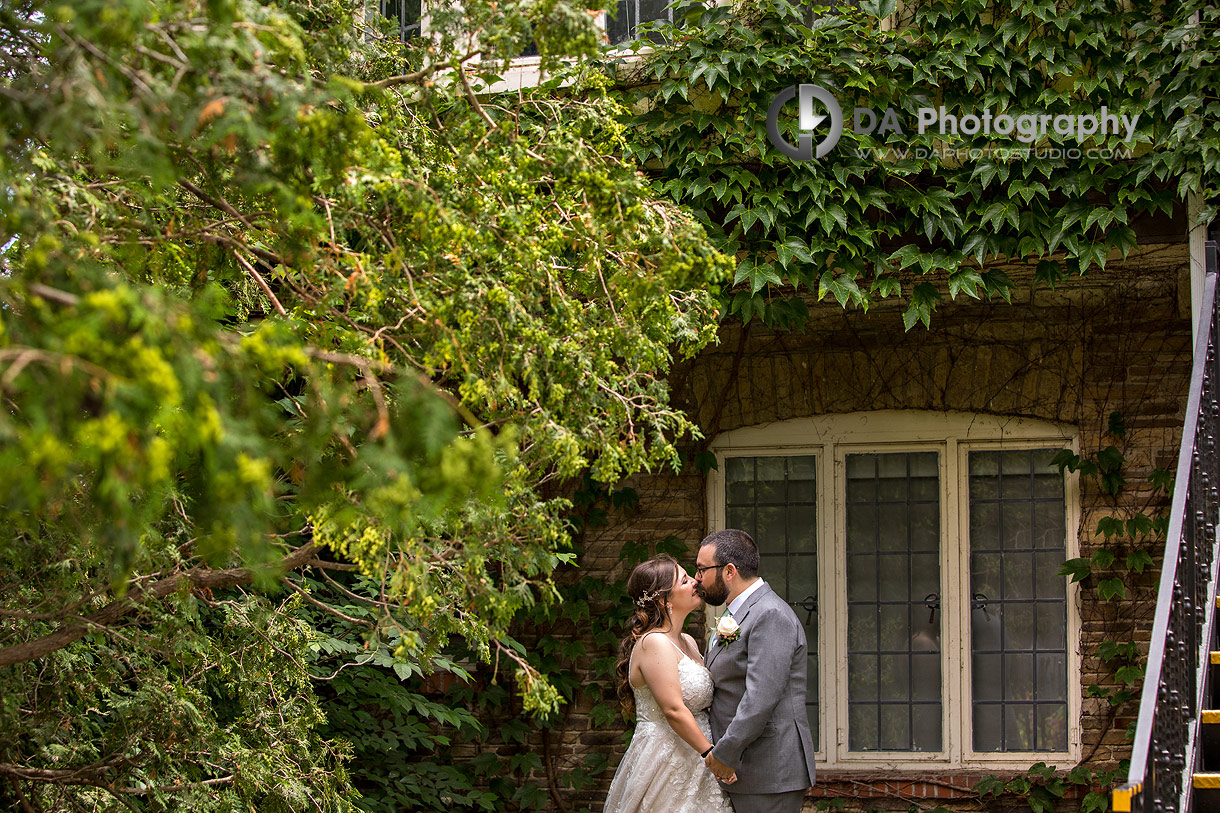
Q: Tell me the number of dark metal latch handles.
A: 3